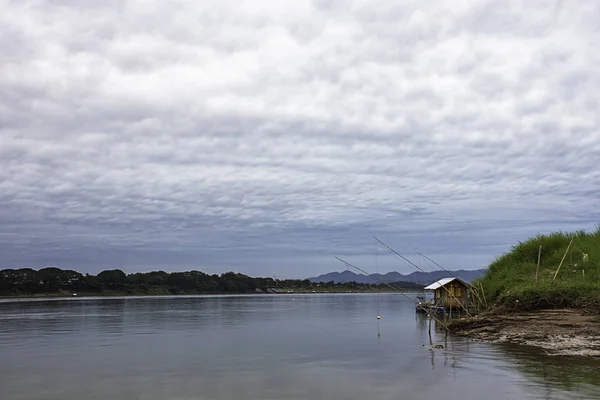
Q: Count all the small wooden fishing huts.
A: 1